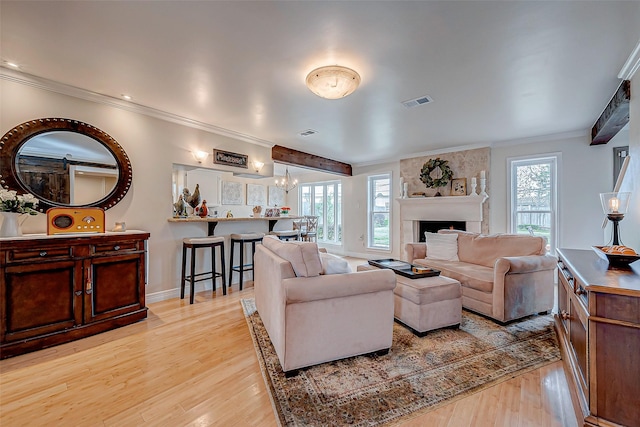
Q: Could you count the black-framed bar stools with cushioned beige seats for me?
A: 3